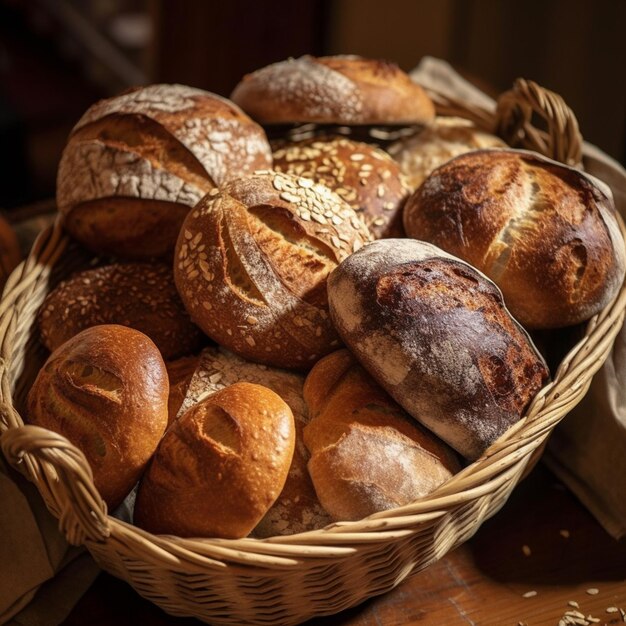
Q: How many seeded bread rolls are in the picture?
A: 3